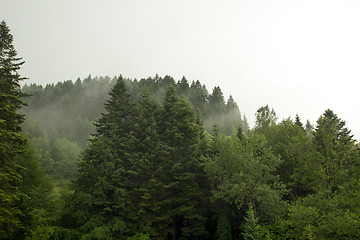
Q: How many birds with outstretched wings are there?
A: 0